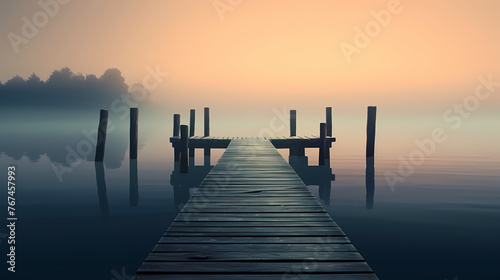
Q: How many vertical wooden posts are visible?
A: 10